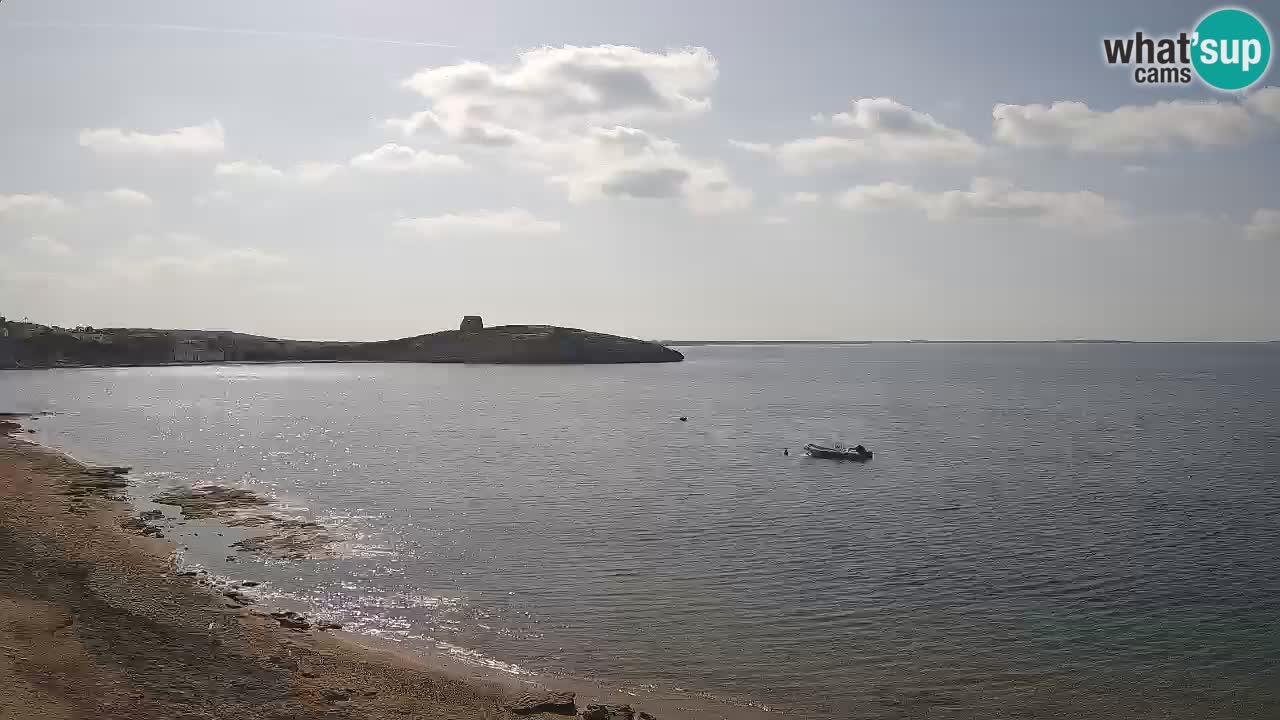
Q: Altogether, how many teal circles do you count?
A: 1